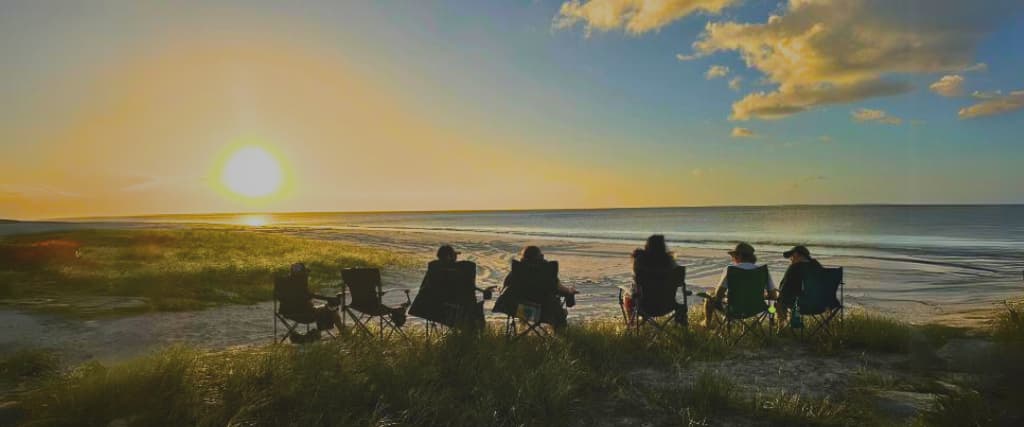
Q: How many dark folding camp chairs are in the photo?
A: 7